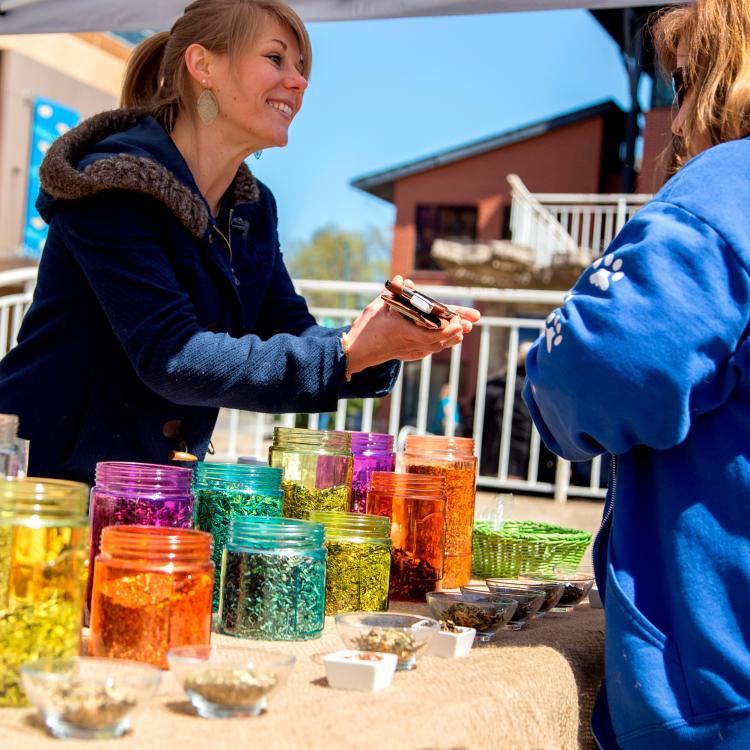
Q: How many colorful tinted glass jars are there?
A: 10